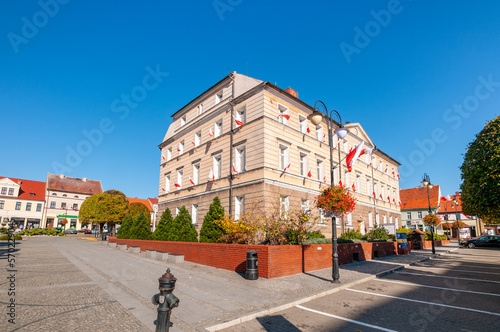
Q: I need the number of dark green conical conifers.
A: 5